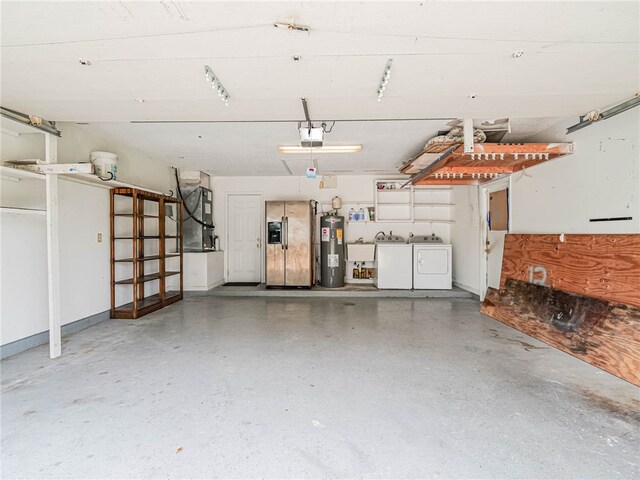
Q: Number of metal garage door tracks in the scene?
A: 2